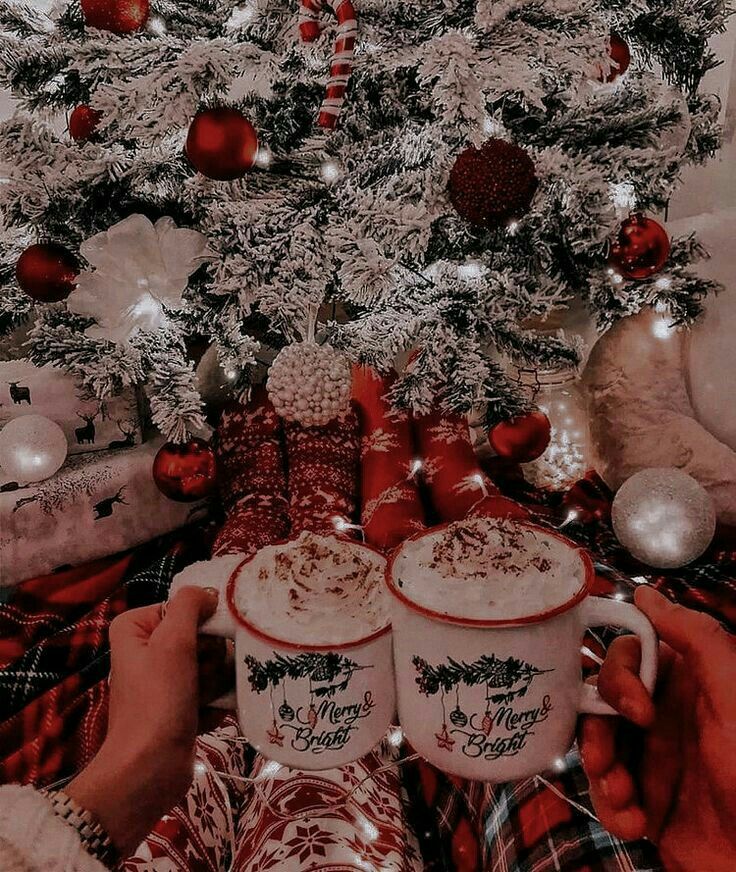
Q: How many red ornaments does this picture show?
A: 9